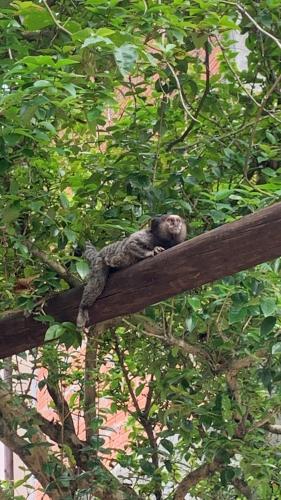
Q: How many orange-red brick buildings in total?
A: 1